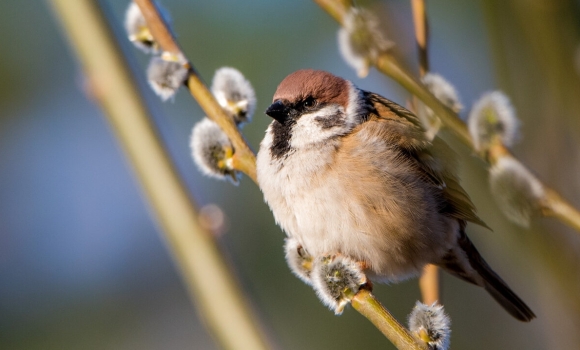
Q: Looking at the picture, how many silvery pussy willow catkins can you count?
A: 11